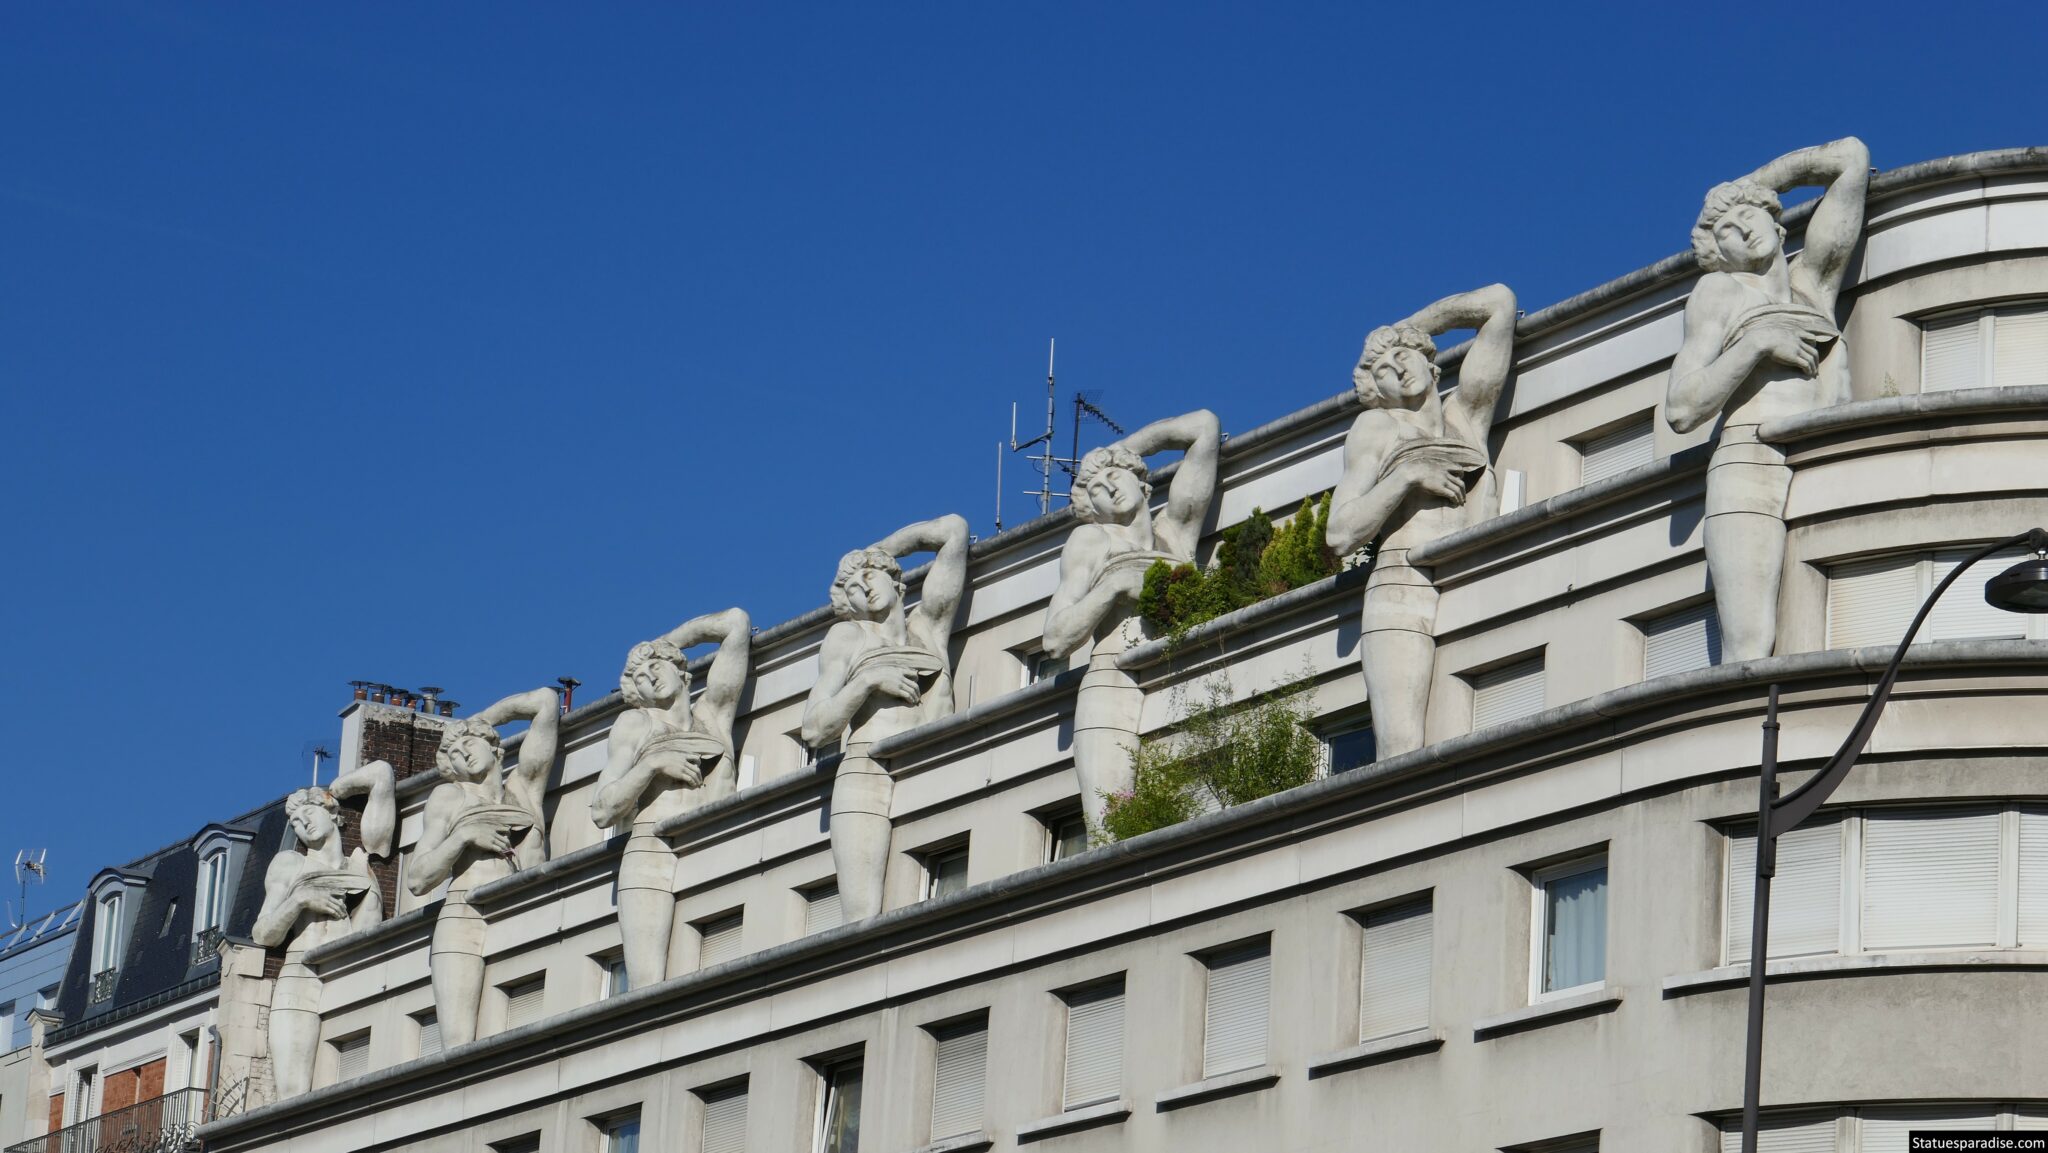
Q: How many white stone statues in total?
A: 7